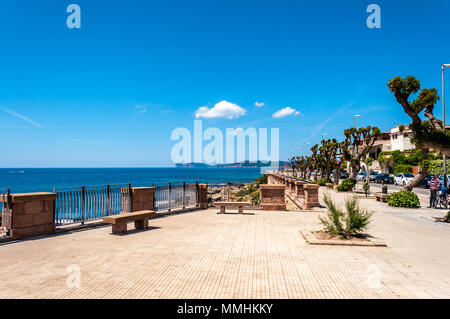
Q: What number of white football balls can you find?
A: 0